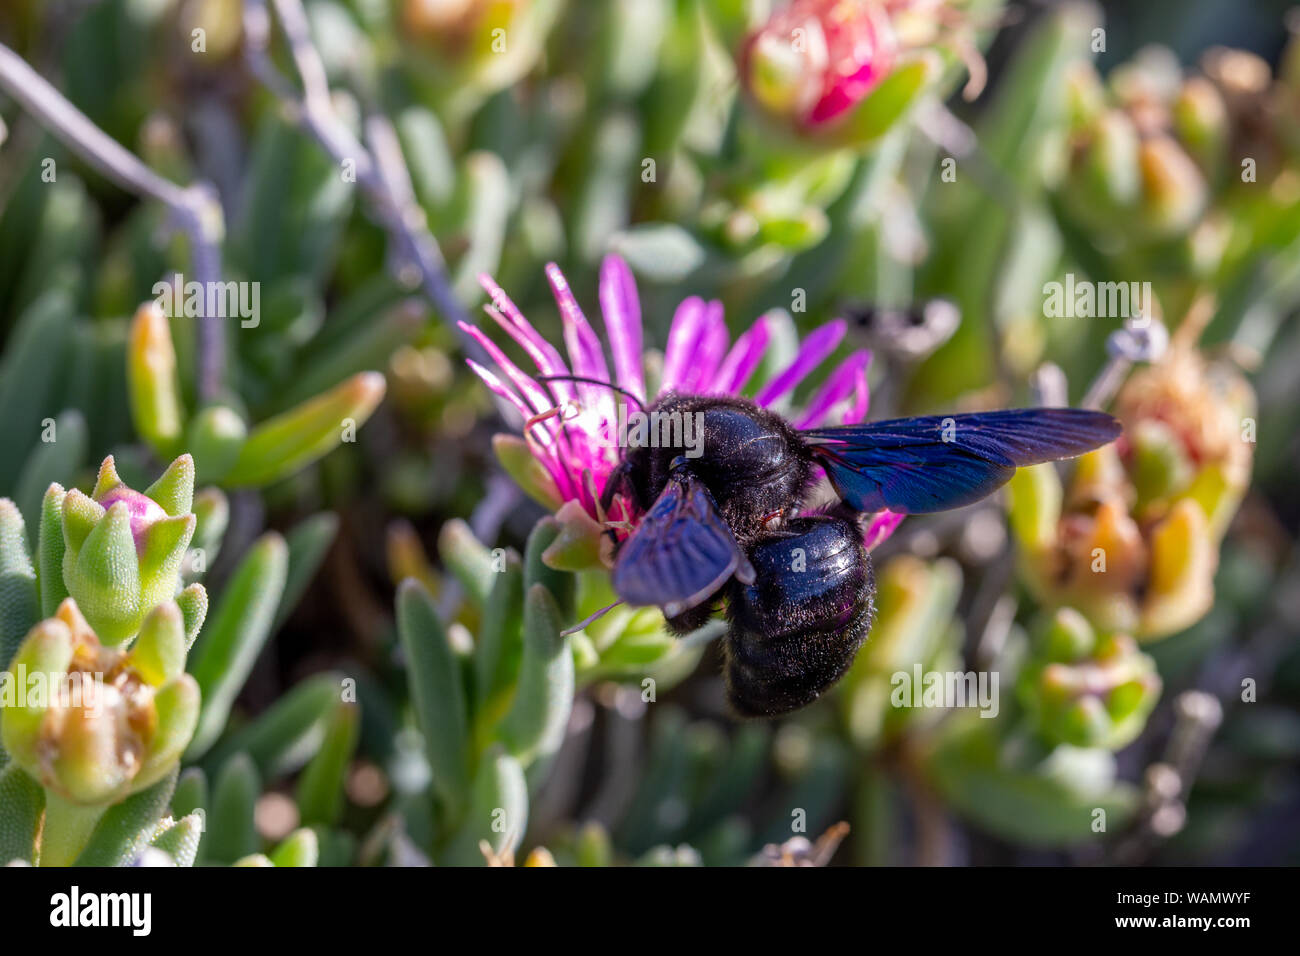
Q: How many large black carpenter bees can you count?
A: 1